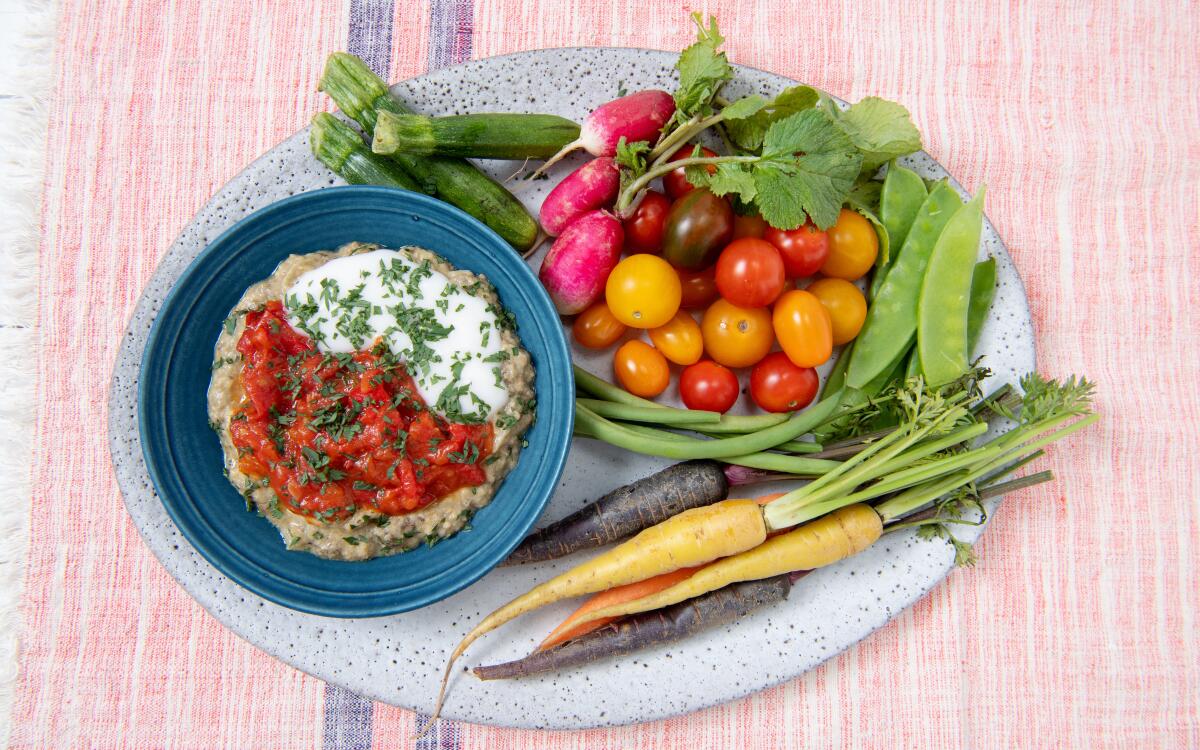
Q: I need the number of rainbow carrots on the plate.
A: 5